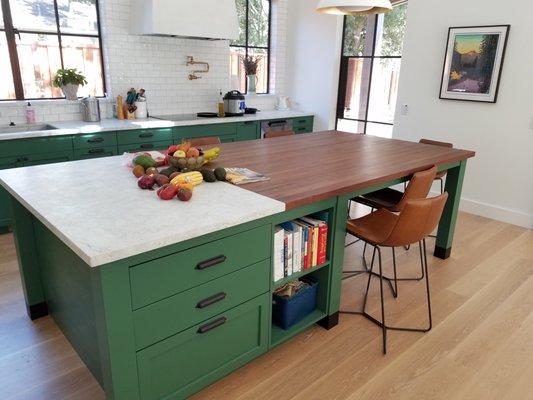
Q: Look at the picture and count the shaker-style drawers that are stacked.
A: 3